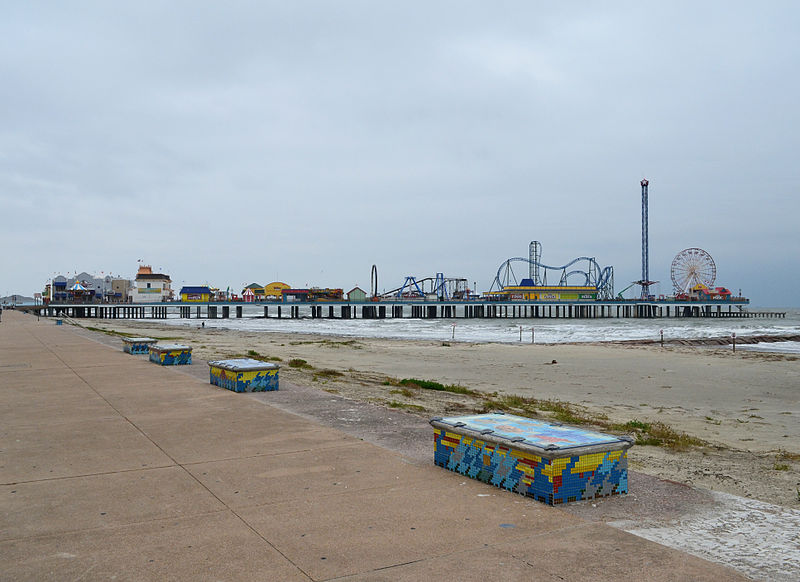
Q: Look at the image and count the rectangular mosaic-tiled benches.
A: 4